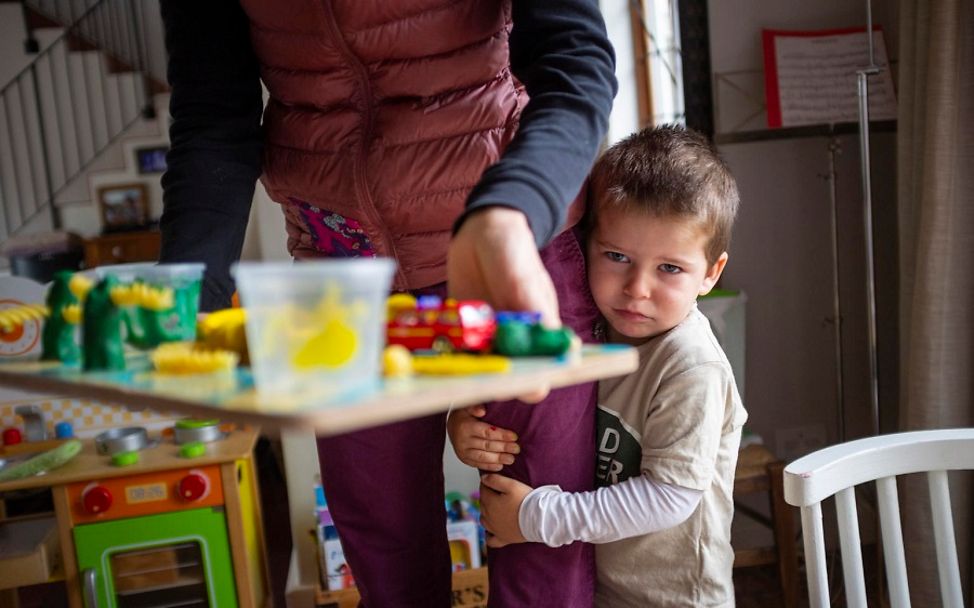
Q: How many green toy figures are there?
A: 2